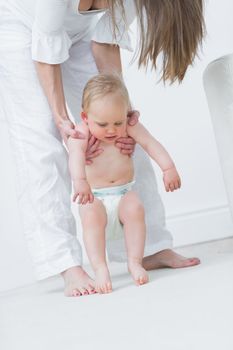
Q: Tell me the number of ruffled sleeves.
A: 2